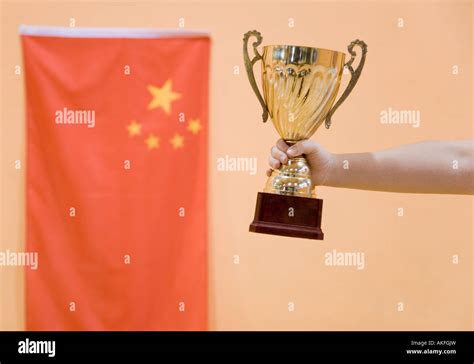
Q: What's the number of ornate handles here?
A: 2